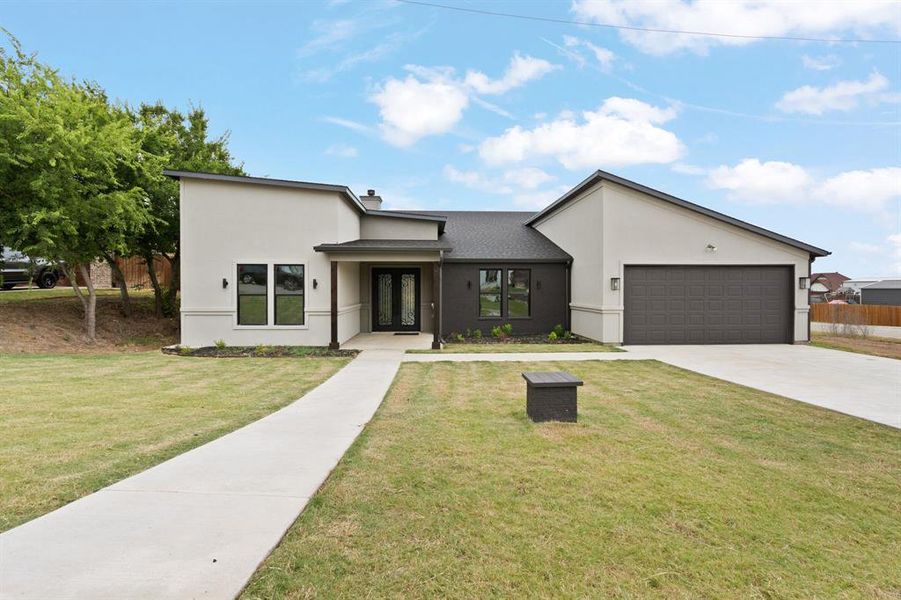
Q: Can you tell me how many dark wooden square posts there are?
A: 2